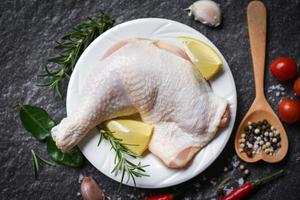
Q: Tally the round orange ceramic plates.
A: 0